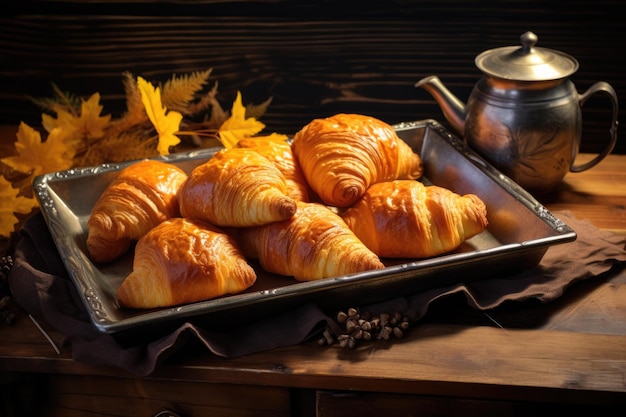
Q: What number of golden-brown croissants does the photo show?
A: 7